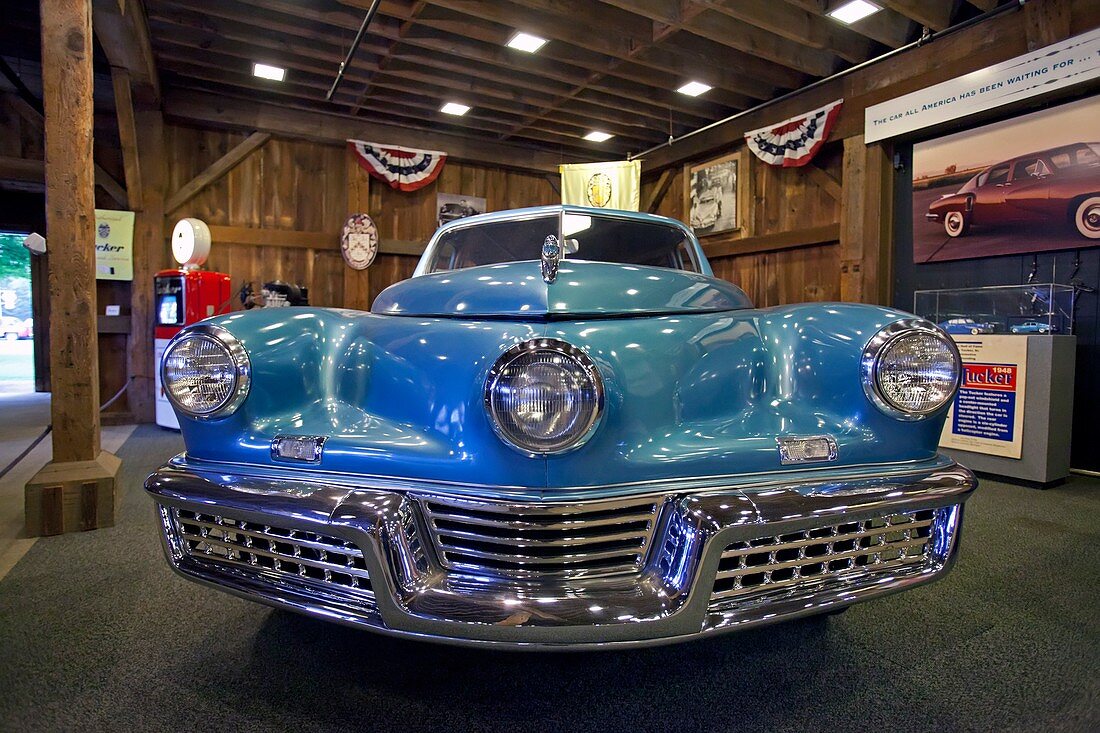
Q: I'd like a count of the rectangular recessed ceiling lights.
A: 6